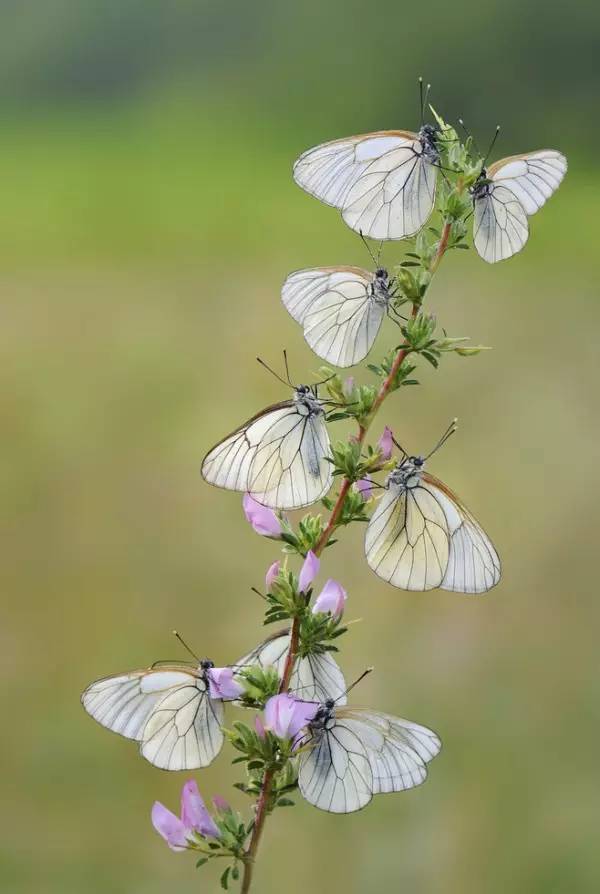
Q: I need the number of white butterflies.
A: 8